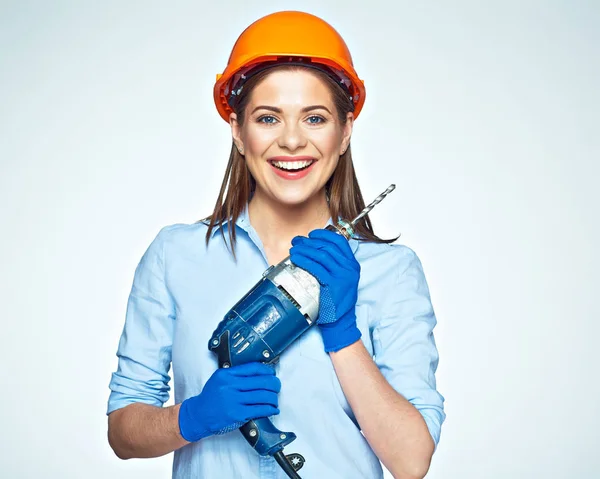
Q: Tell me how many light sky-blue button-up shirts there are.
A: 1